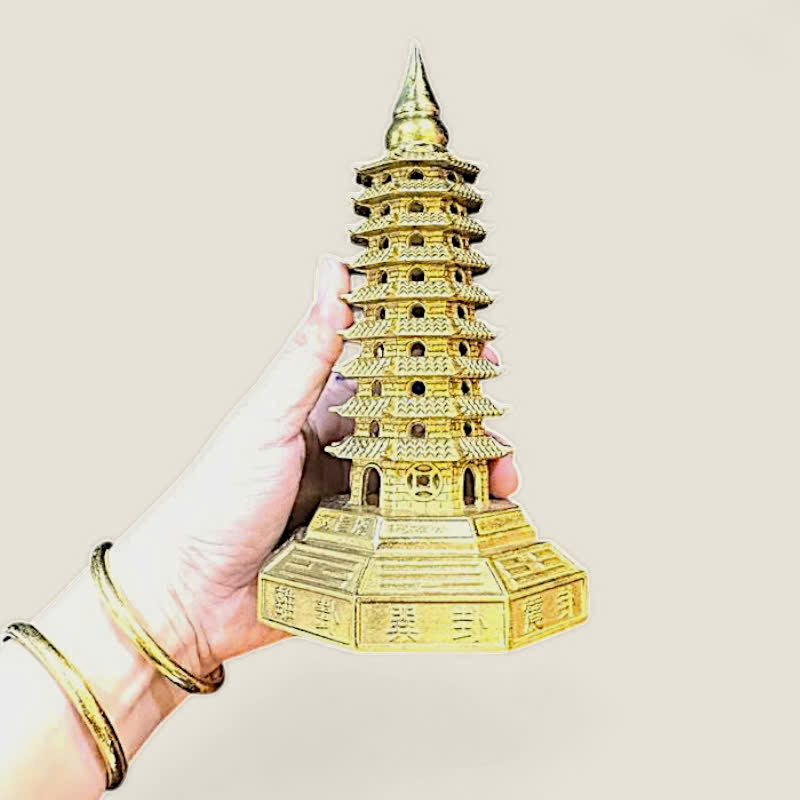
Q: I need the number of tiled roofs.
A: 9